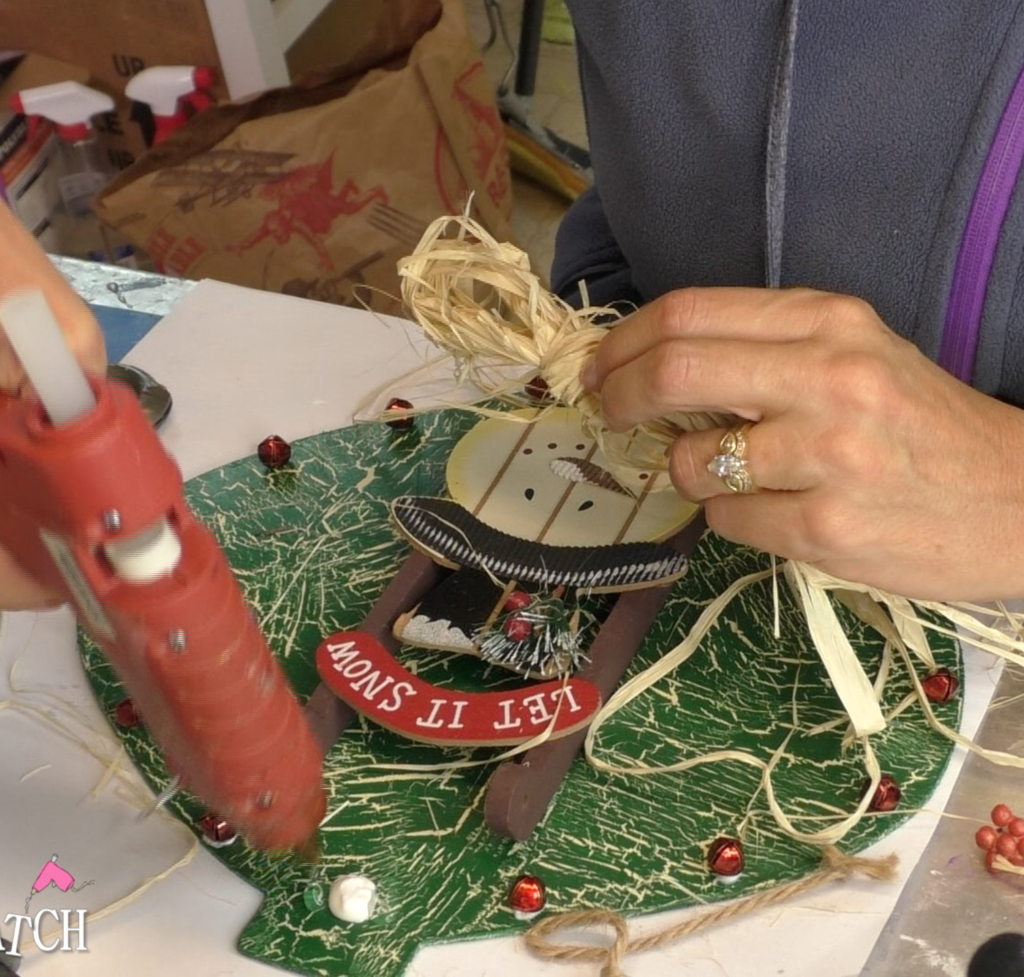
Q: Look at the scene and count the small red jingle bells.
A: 9